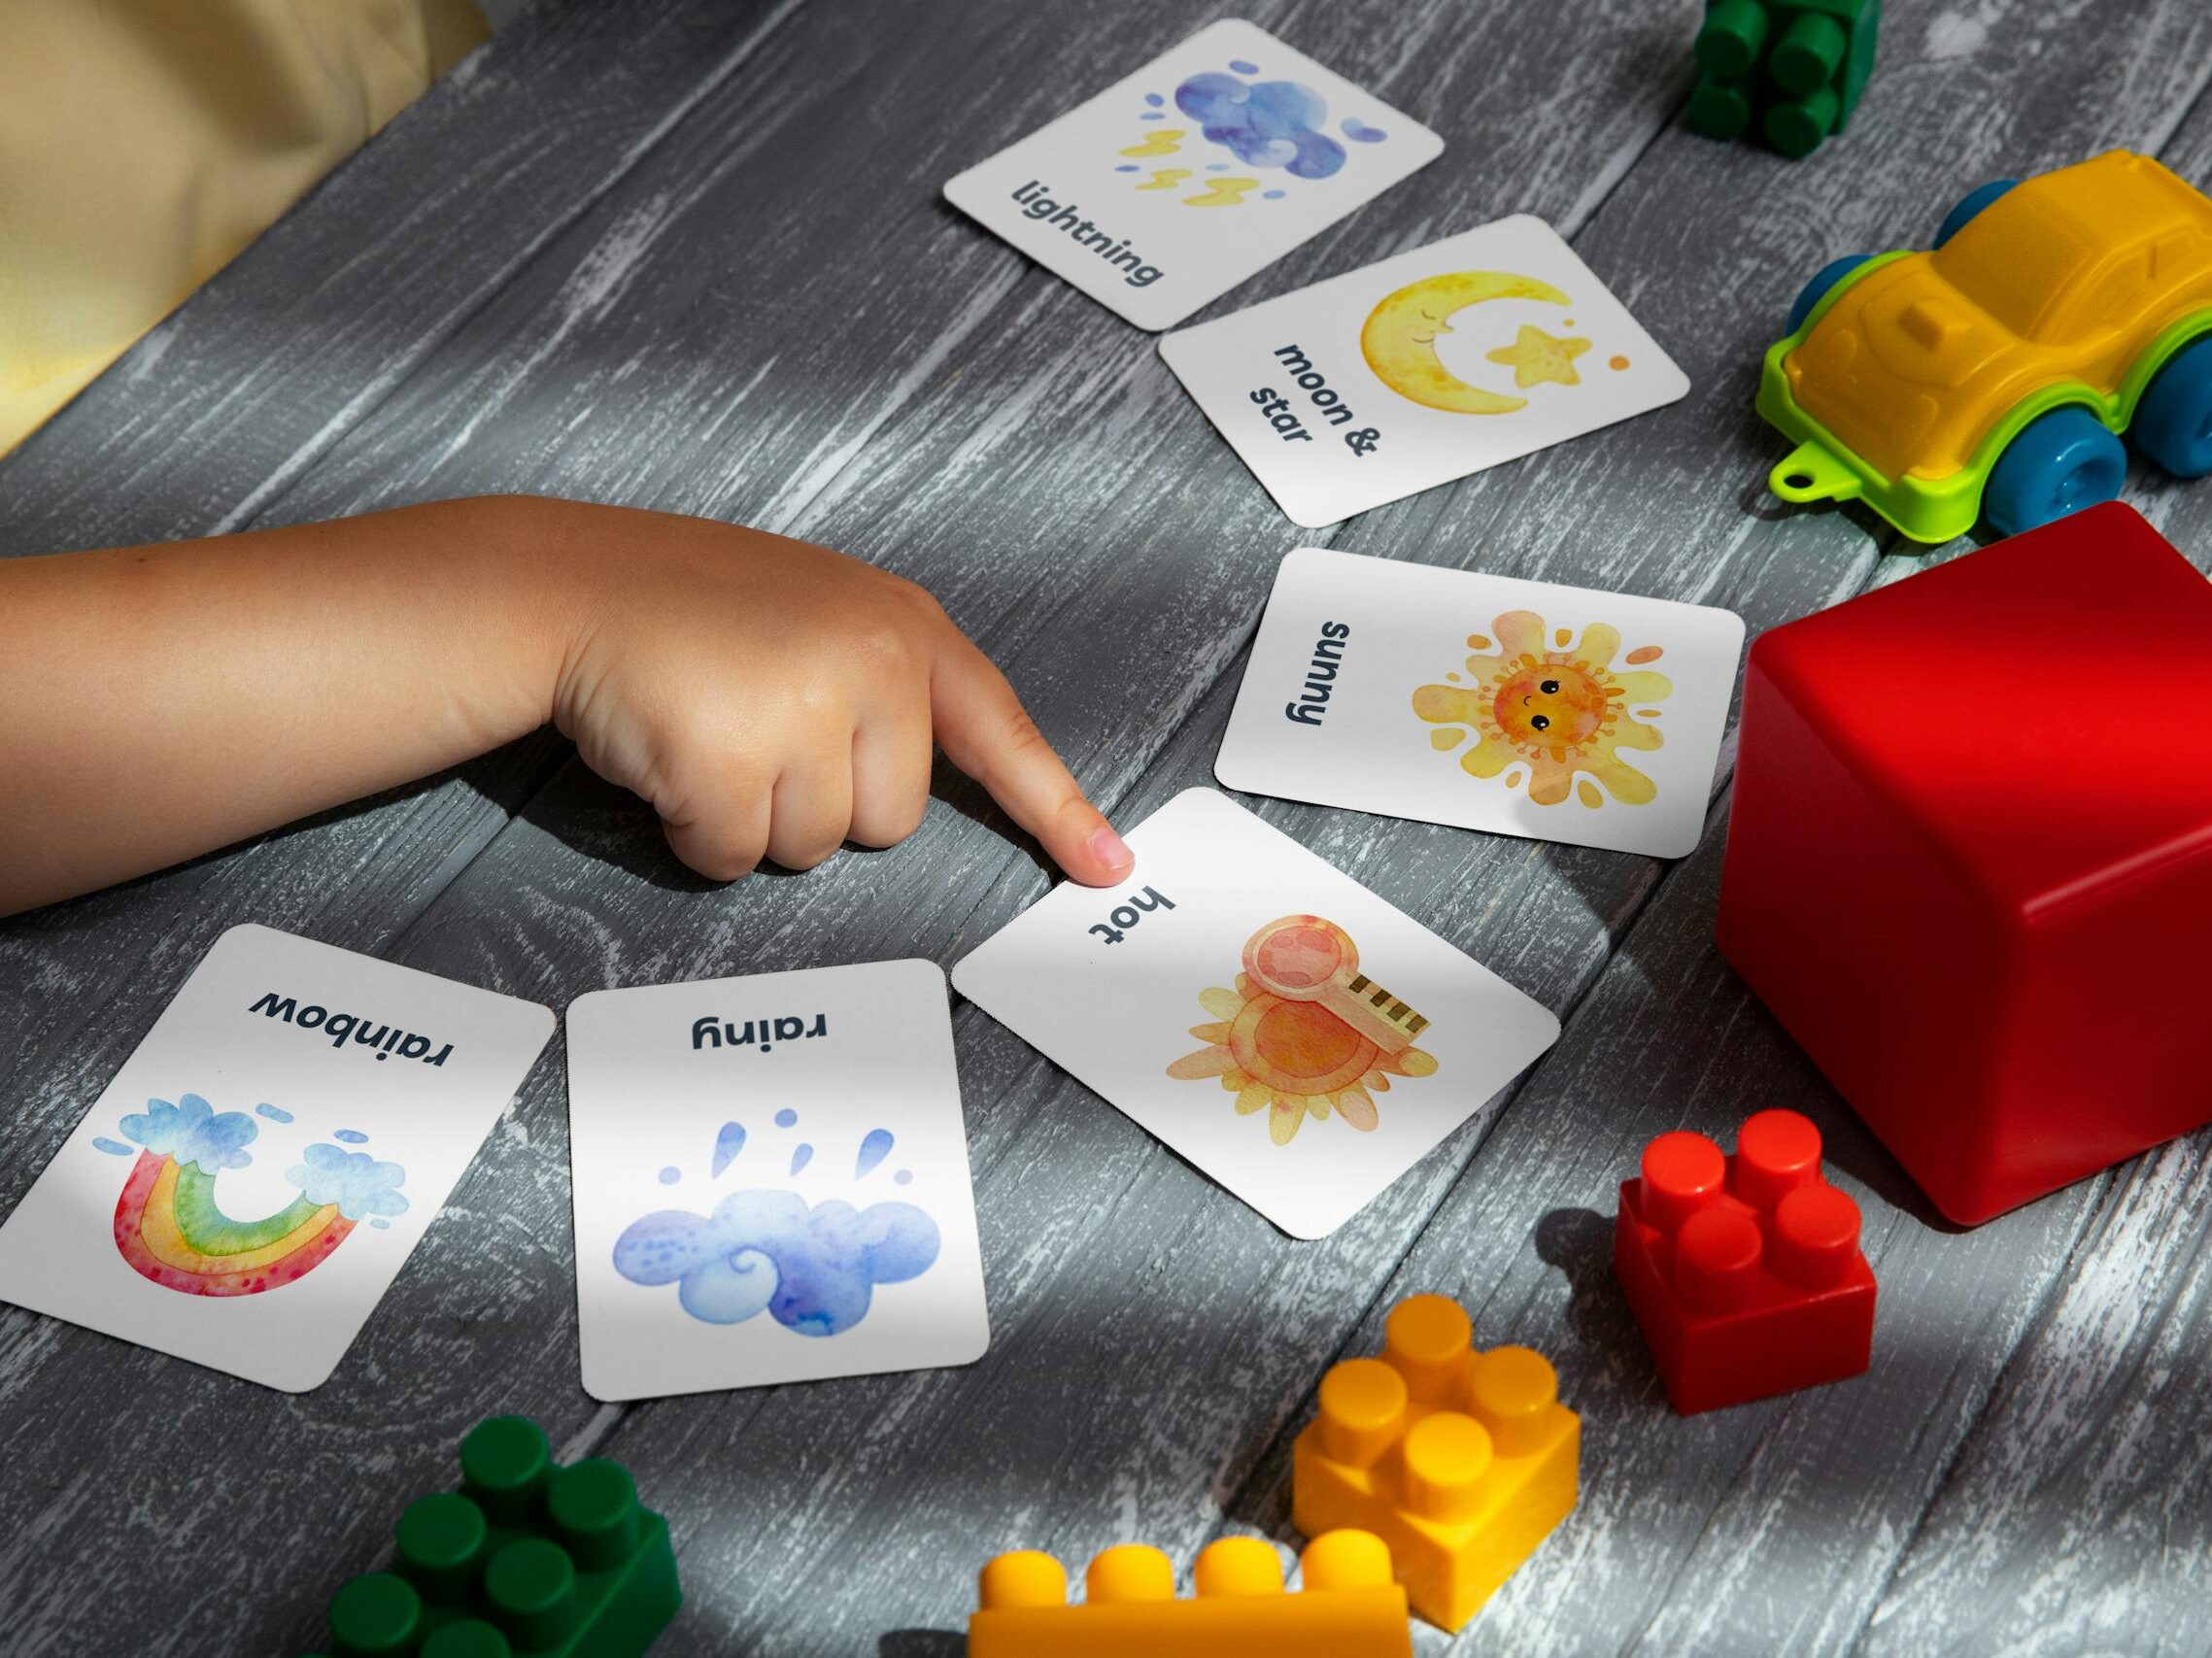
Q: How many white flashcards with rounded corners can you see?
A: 6